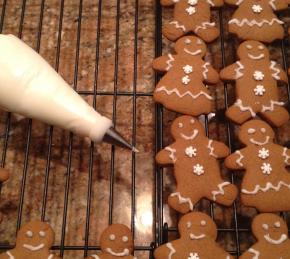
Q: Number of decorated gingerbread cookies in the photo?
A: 10